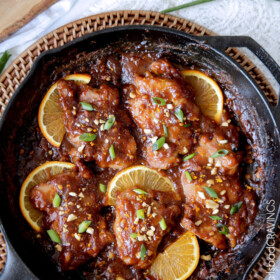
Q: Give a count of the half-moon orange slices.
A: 5